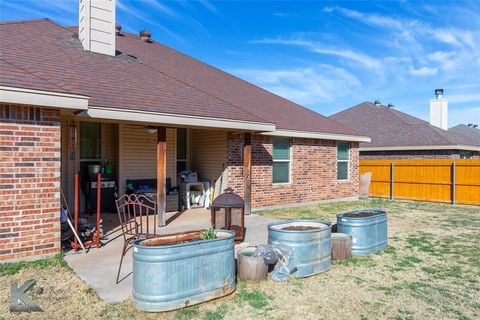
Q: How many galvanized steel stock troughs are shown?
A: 3